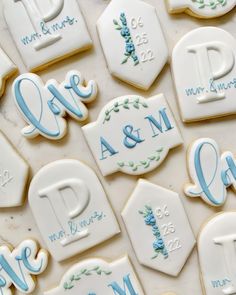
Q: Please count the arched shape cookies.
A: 4